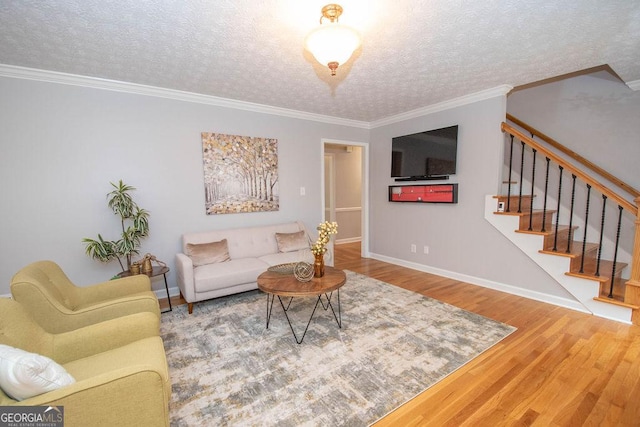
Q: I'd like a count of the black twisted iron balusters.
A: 9